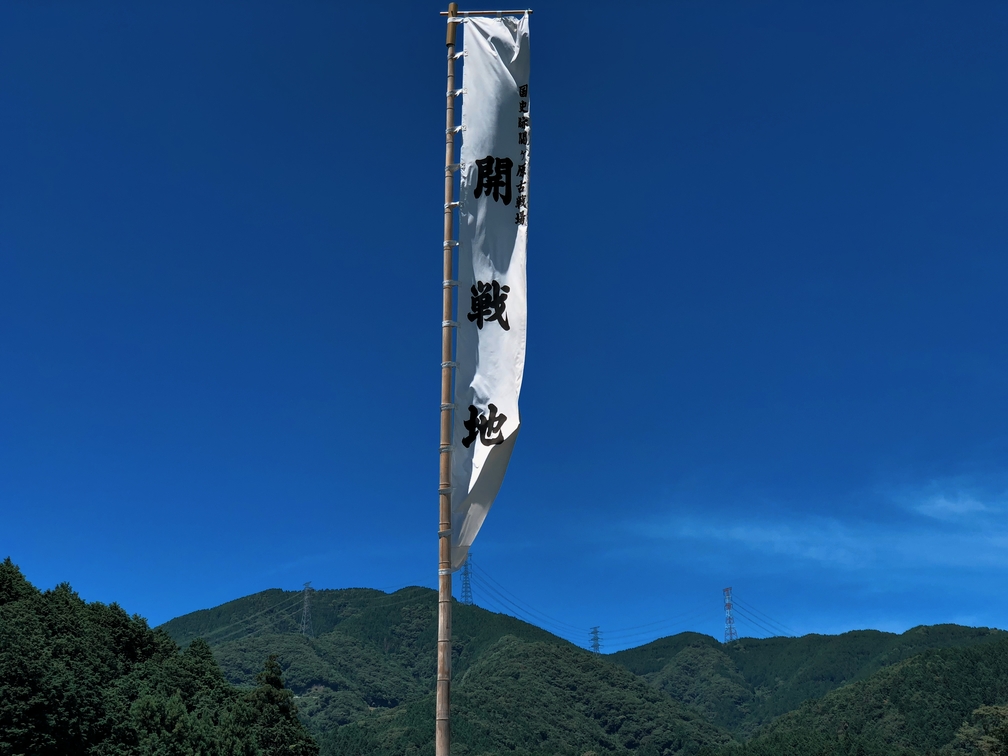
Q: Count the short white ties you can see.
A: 15